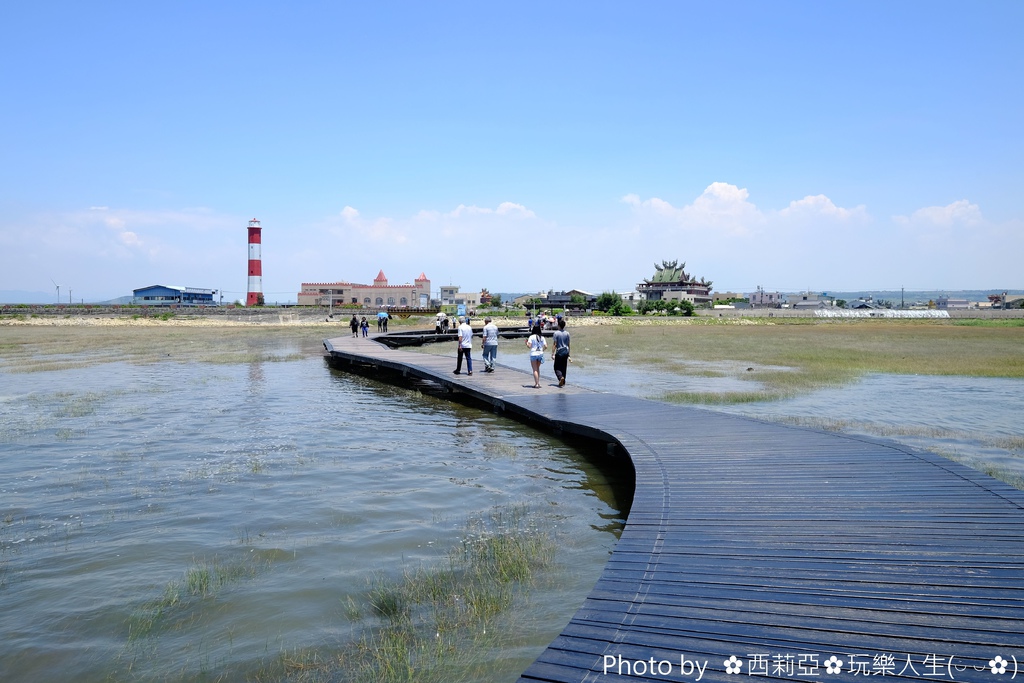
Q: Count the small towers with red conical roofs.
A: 2